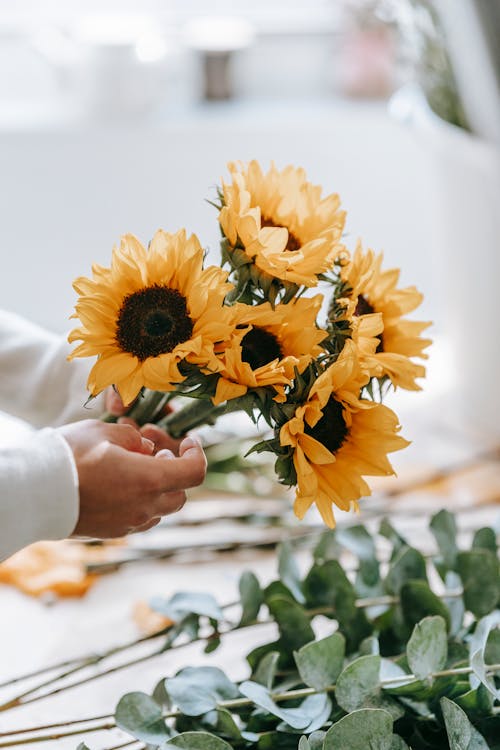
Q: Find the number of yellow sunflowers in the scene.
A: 5